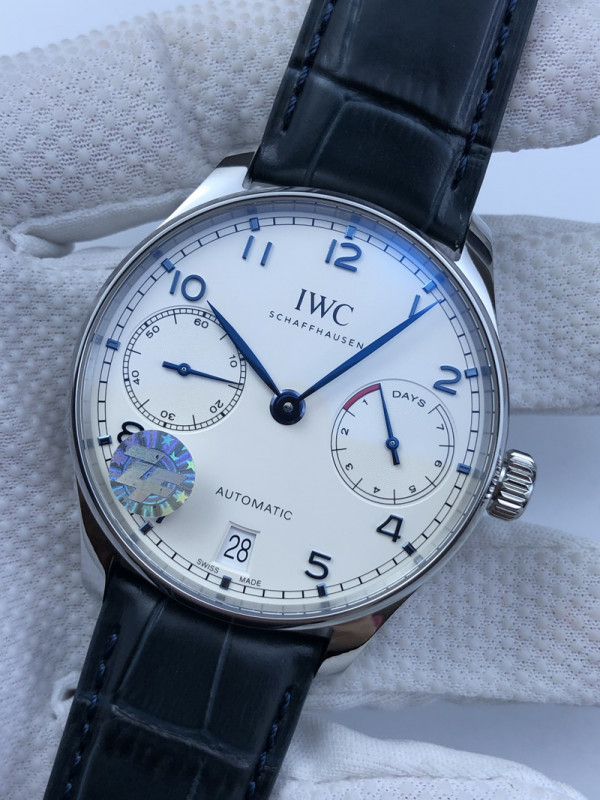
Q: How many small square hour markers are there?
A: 12